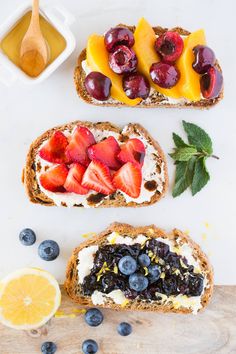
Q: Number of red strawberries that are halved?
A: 8